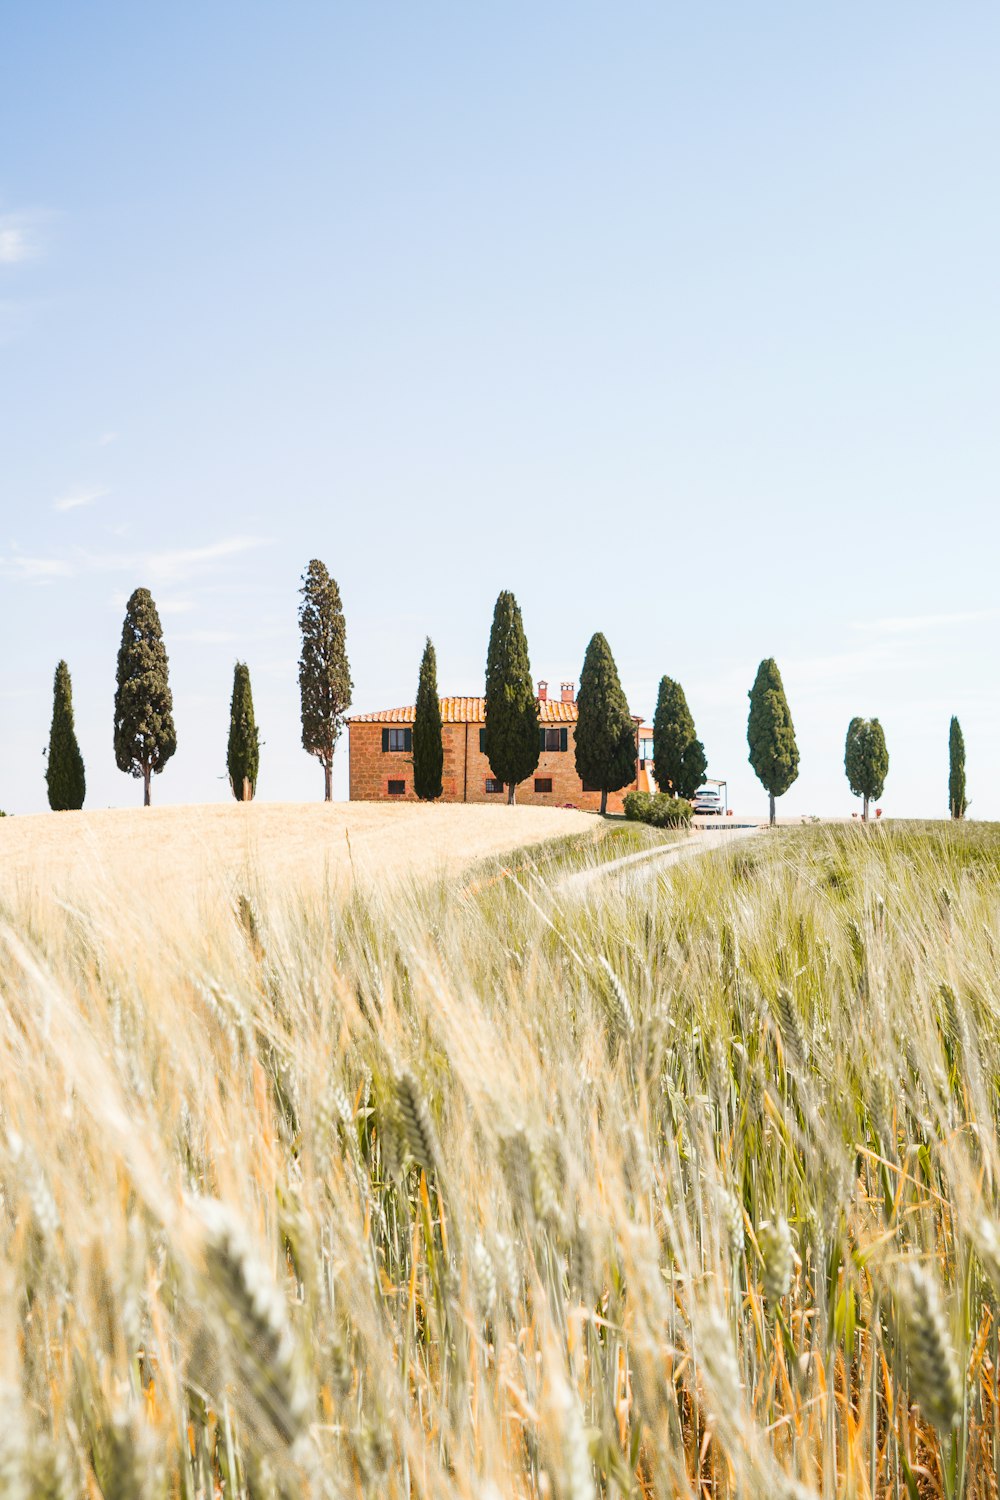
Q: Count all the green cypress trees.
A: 11